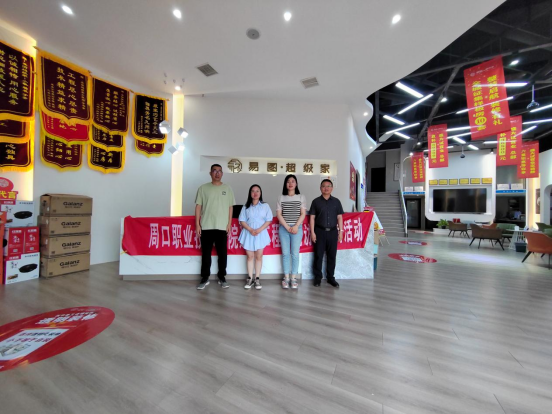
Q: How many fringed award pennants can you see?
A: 11